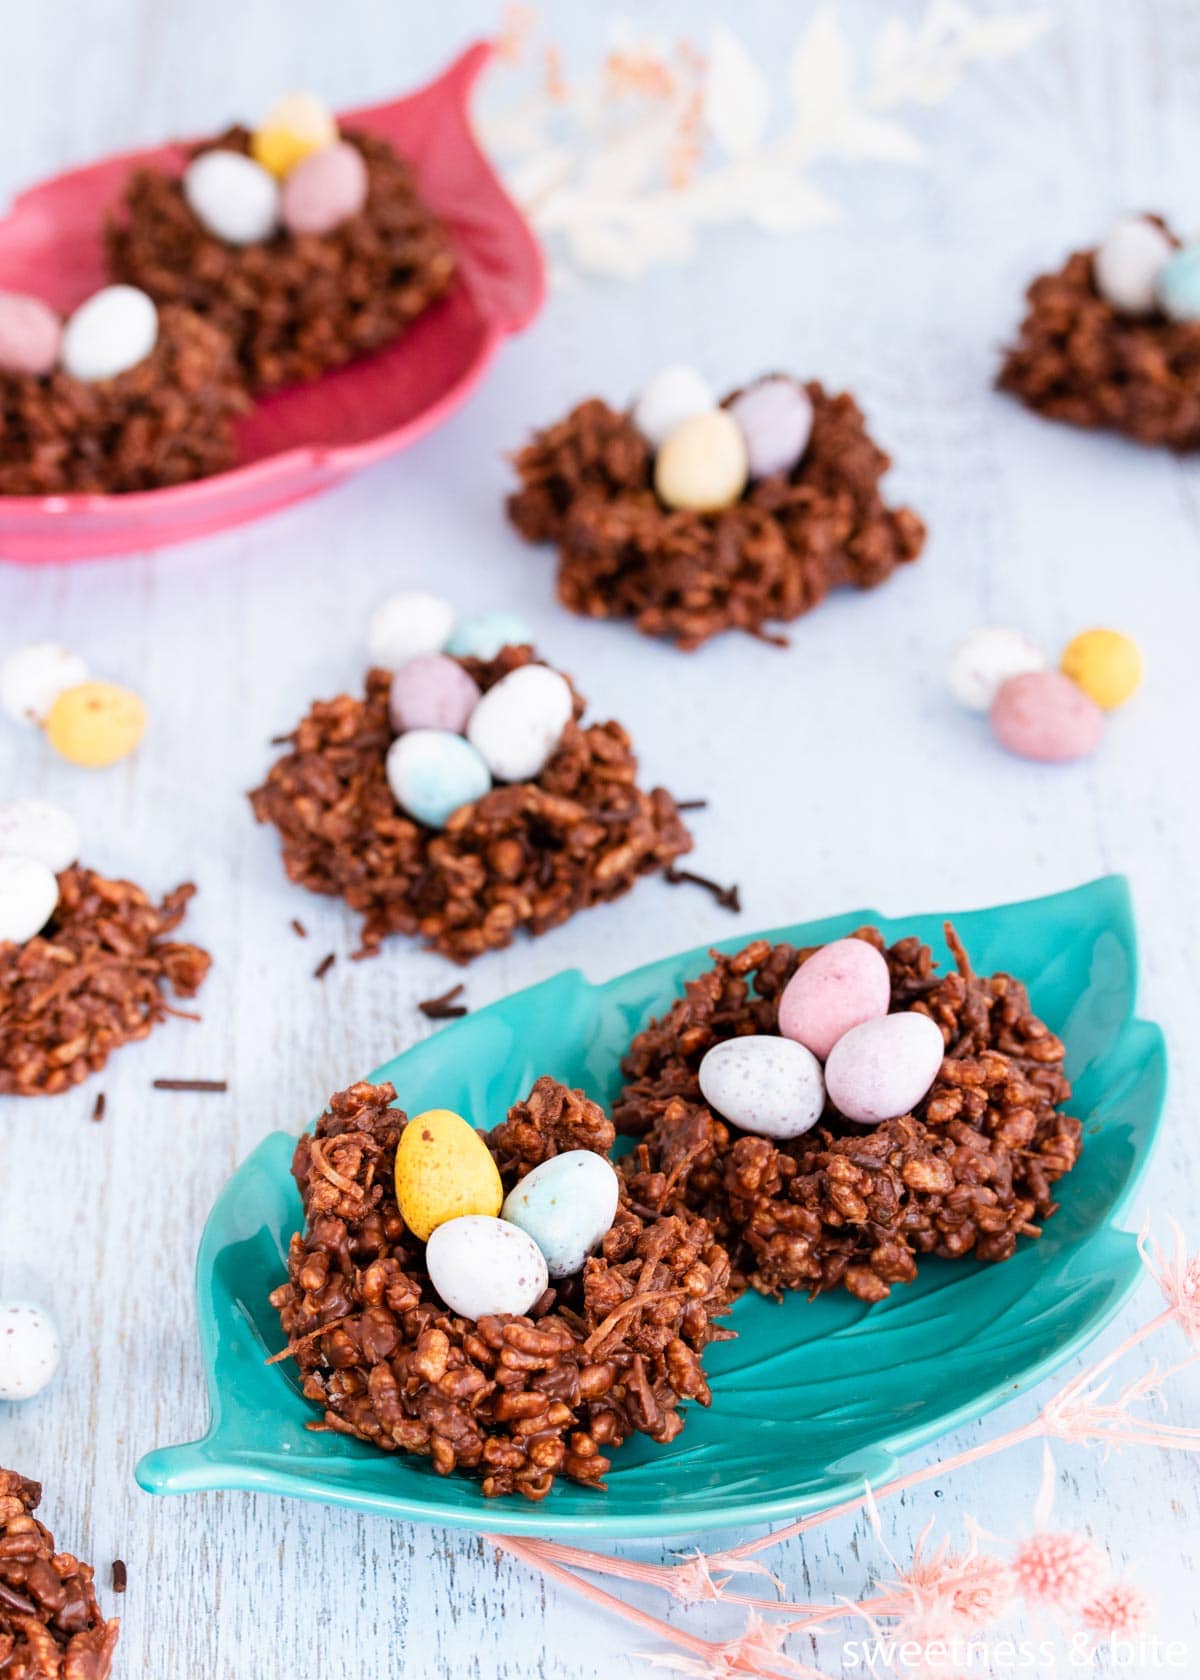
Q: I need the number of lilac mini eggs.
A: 3